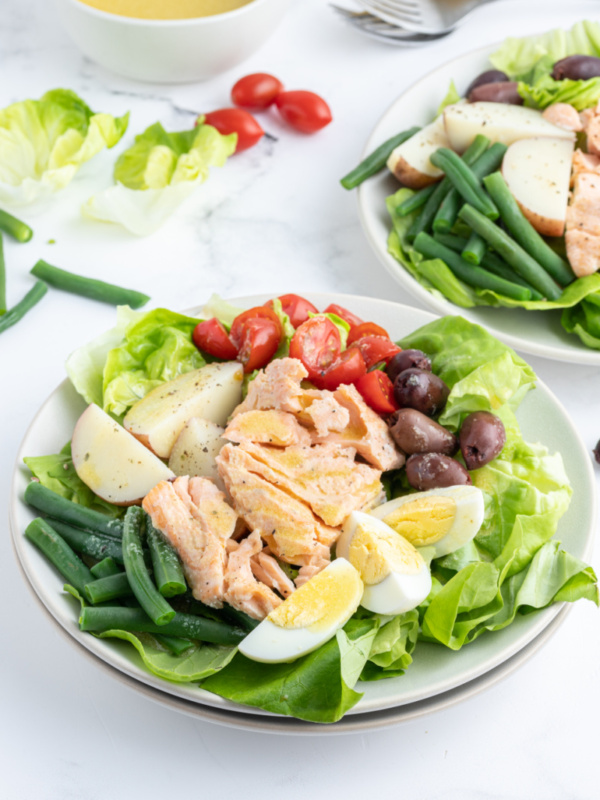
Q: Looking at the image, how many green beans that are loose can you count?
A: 4